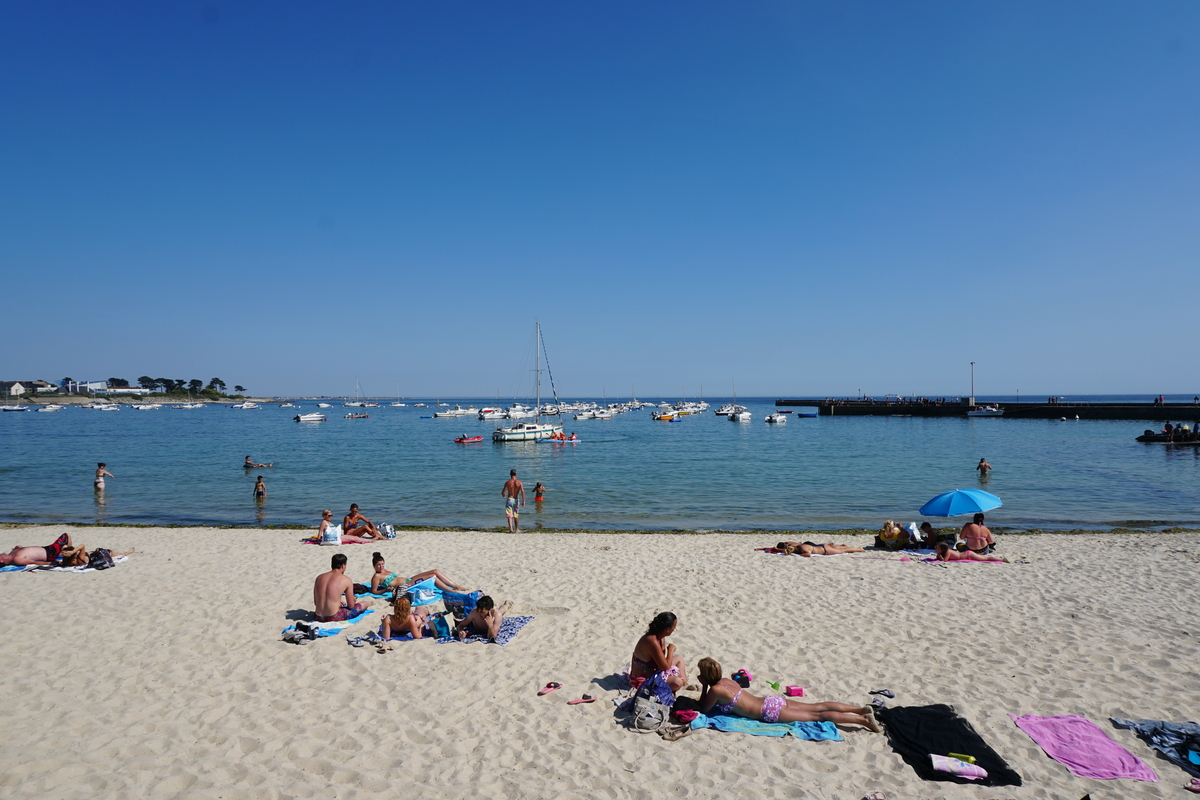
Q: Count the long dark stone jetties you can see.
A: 1